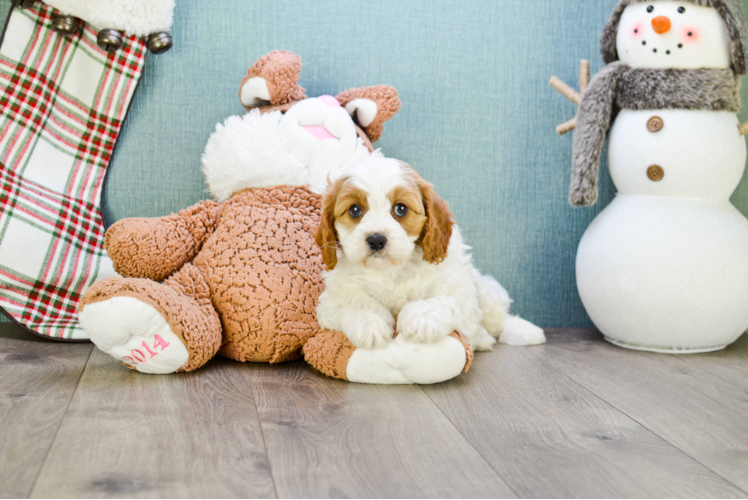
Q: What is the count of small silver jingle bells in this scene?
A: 4